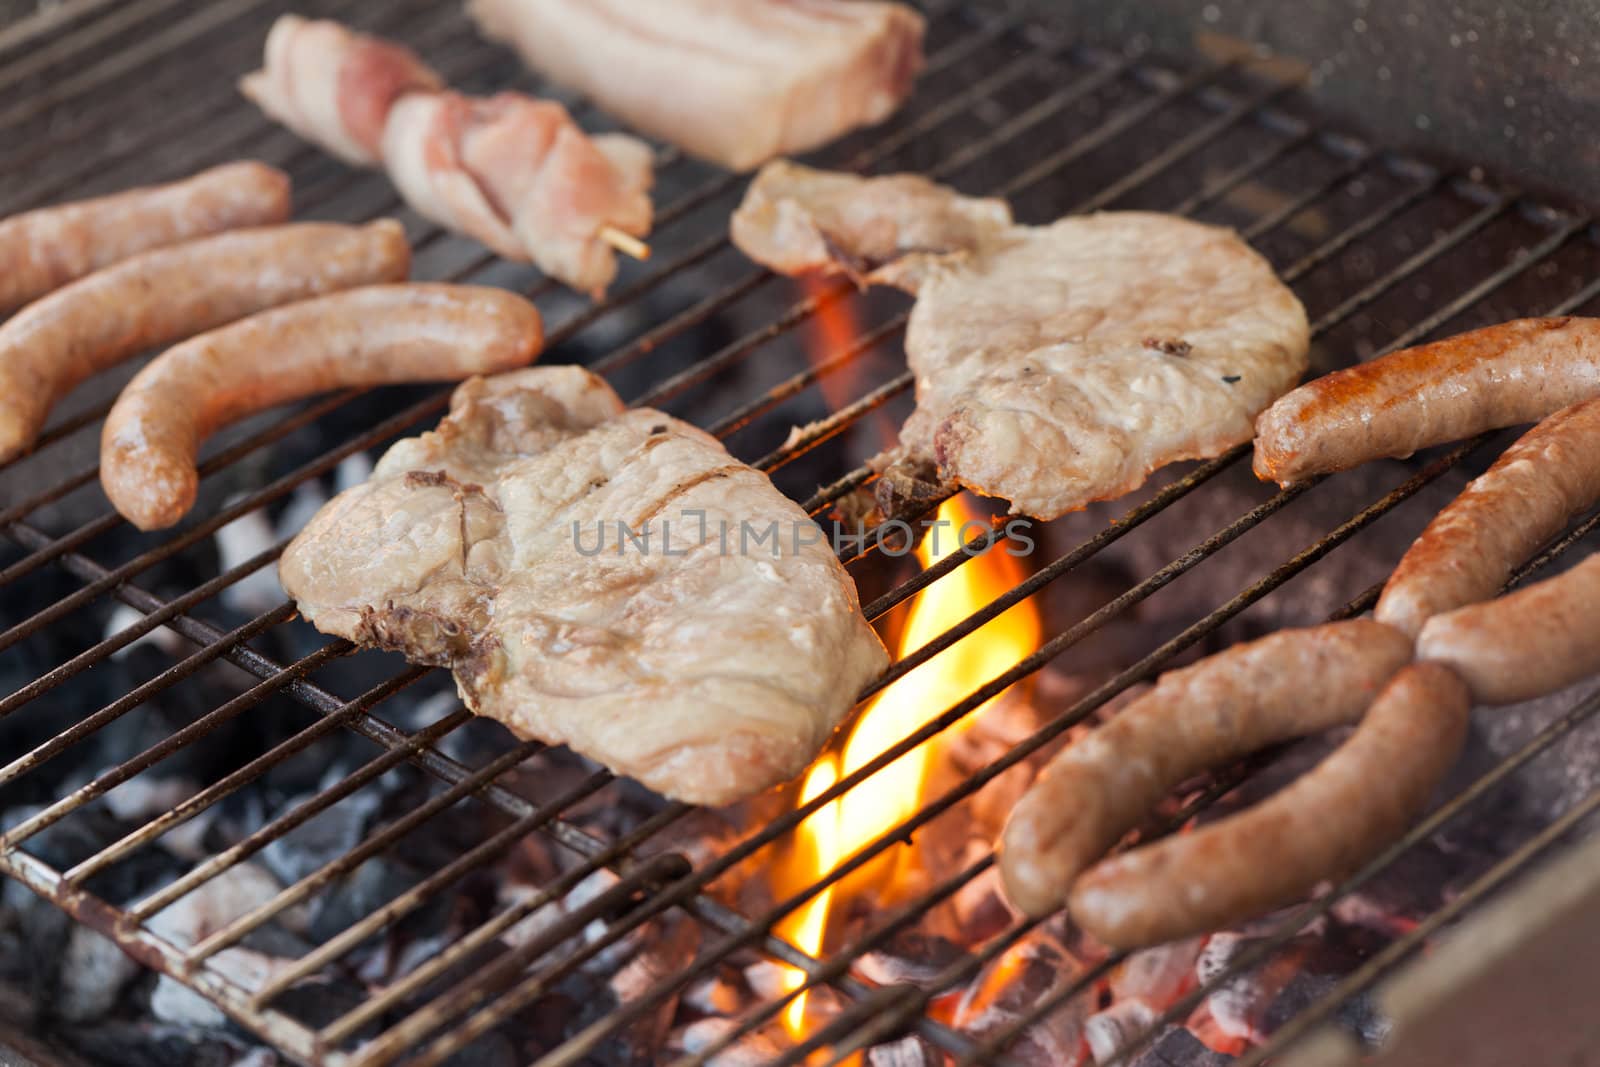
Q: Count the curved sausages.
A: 8